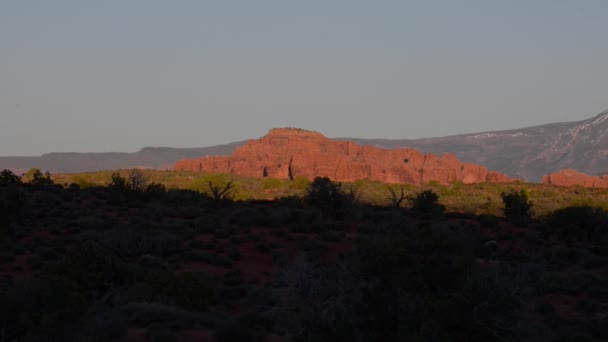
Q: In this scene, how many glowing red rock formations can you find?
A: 2